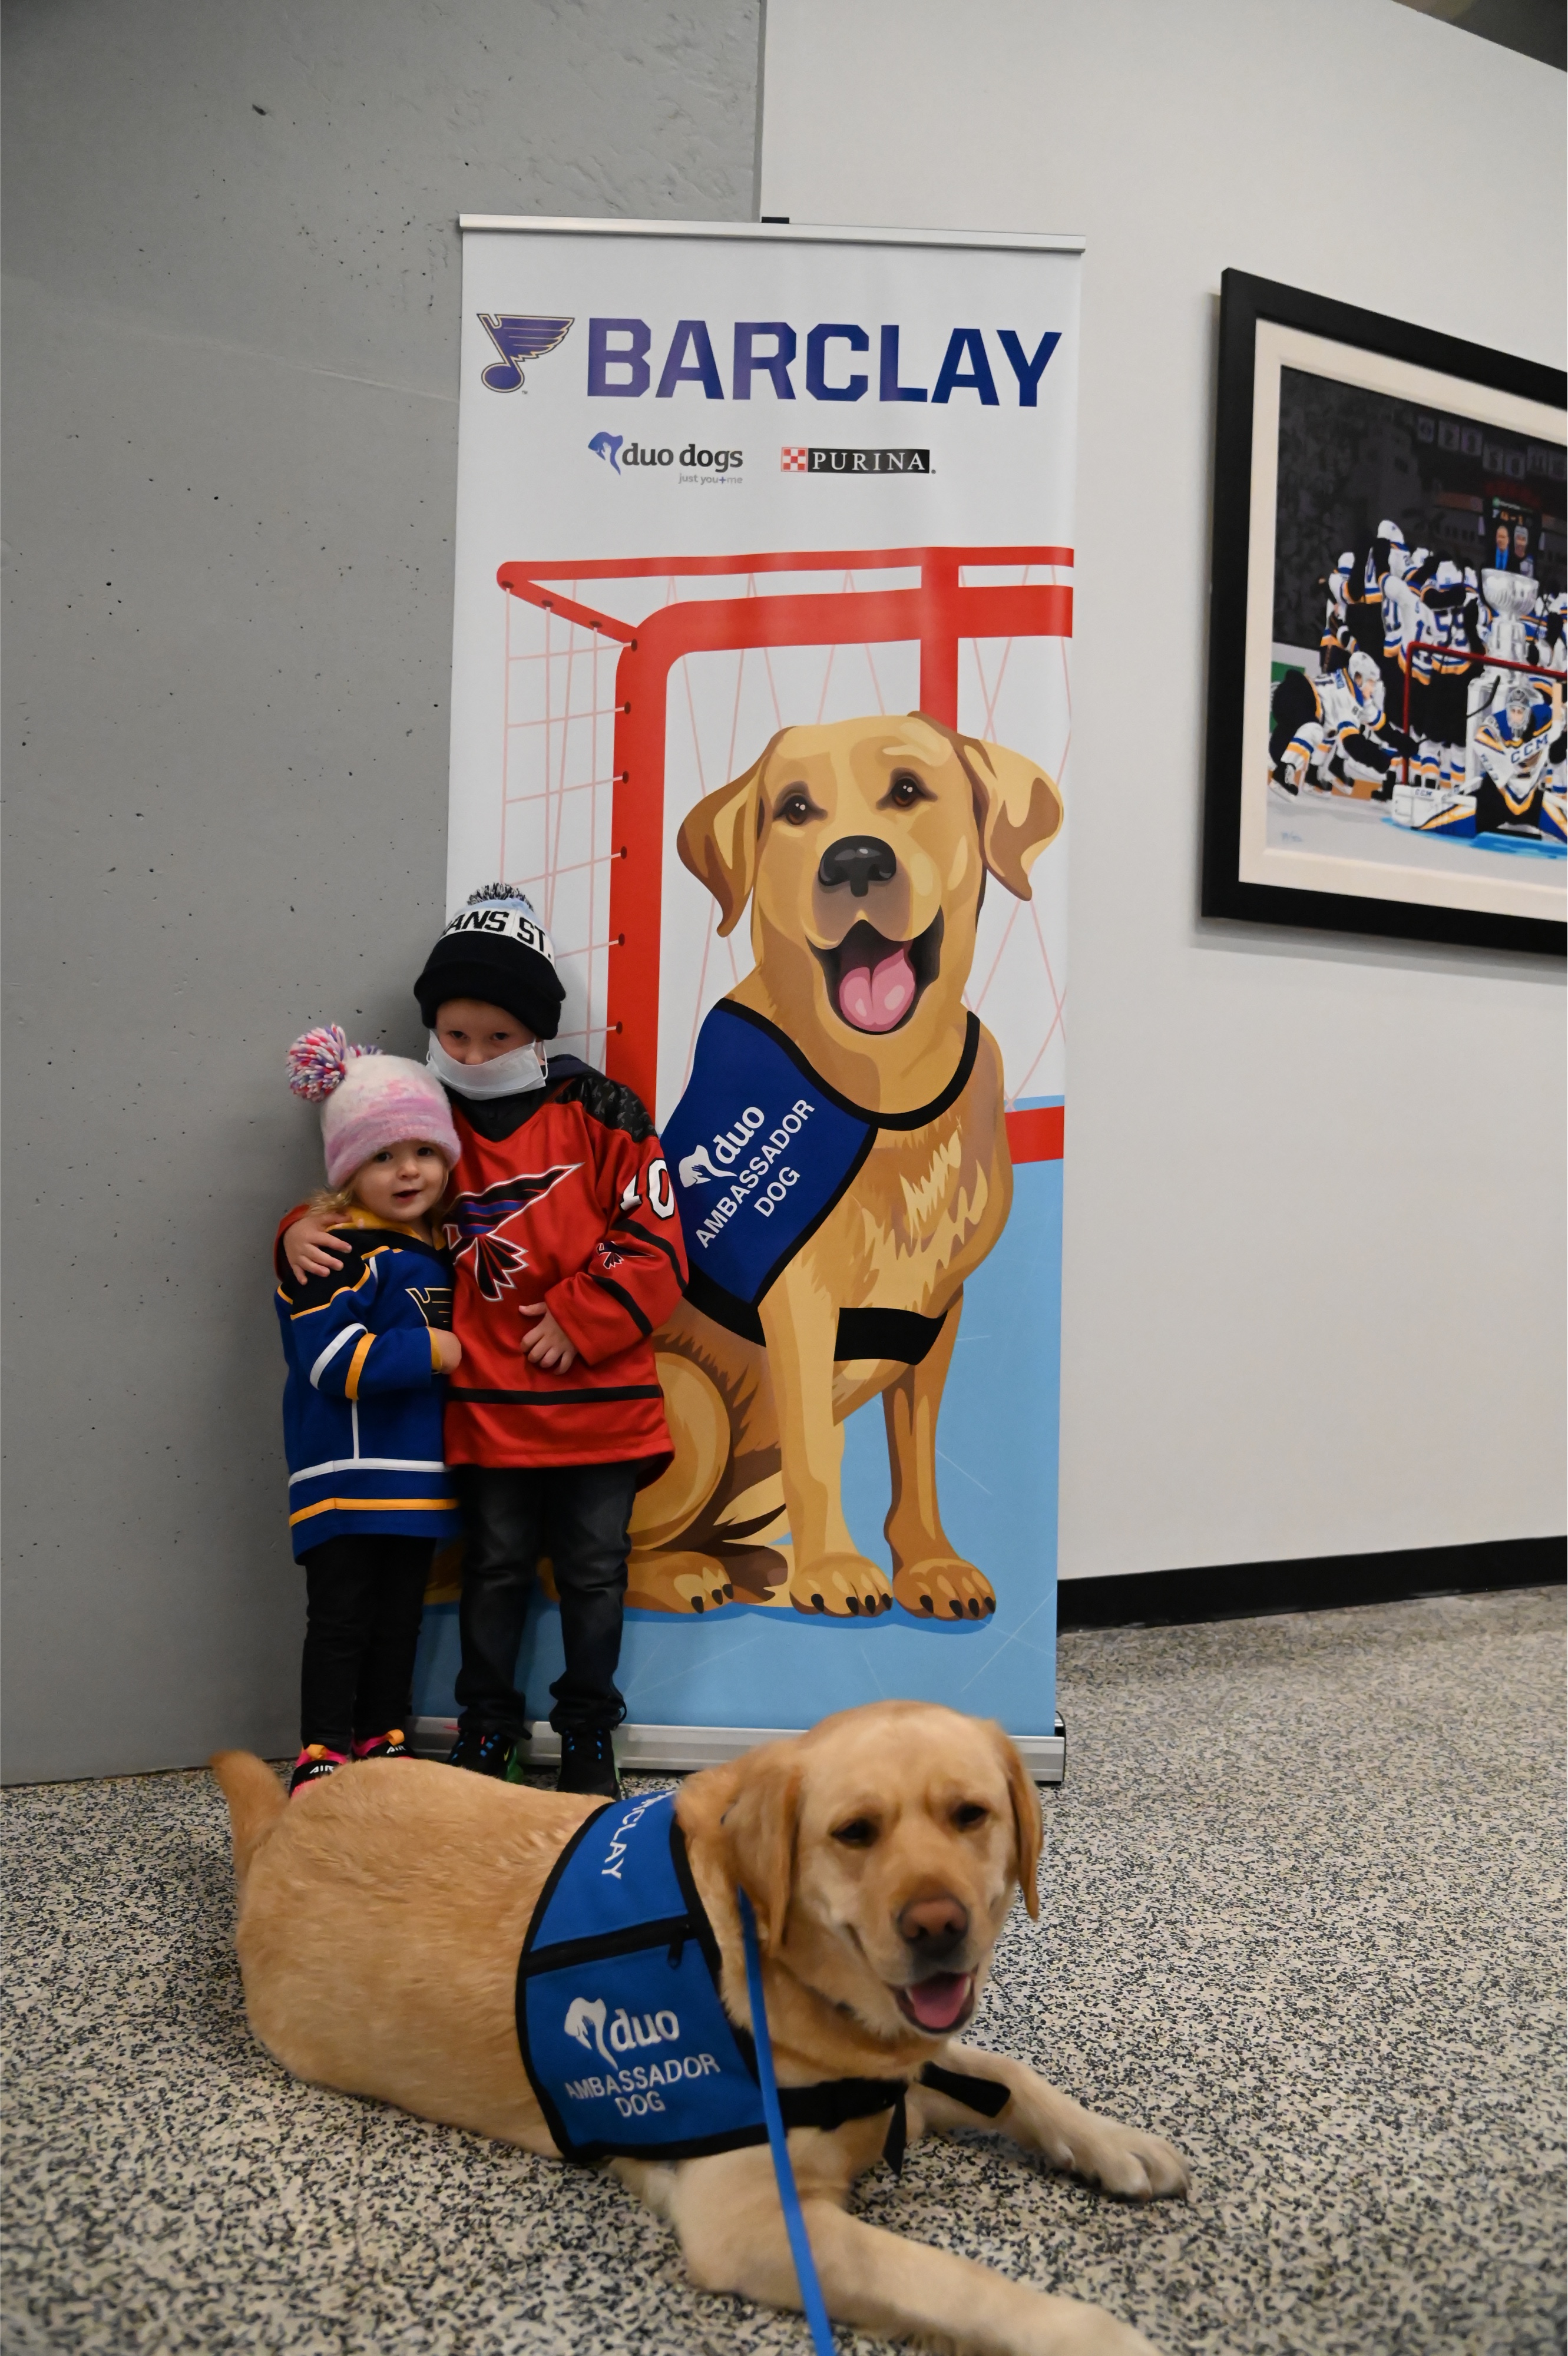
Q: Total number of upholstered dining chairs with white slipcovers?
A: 0